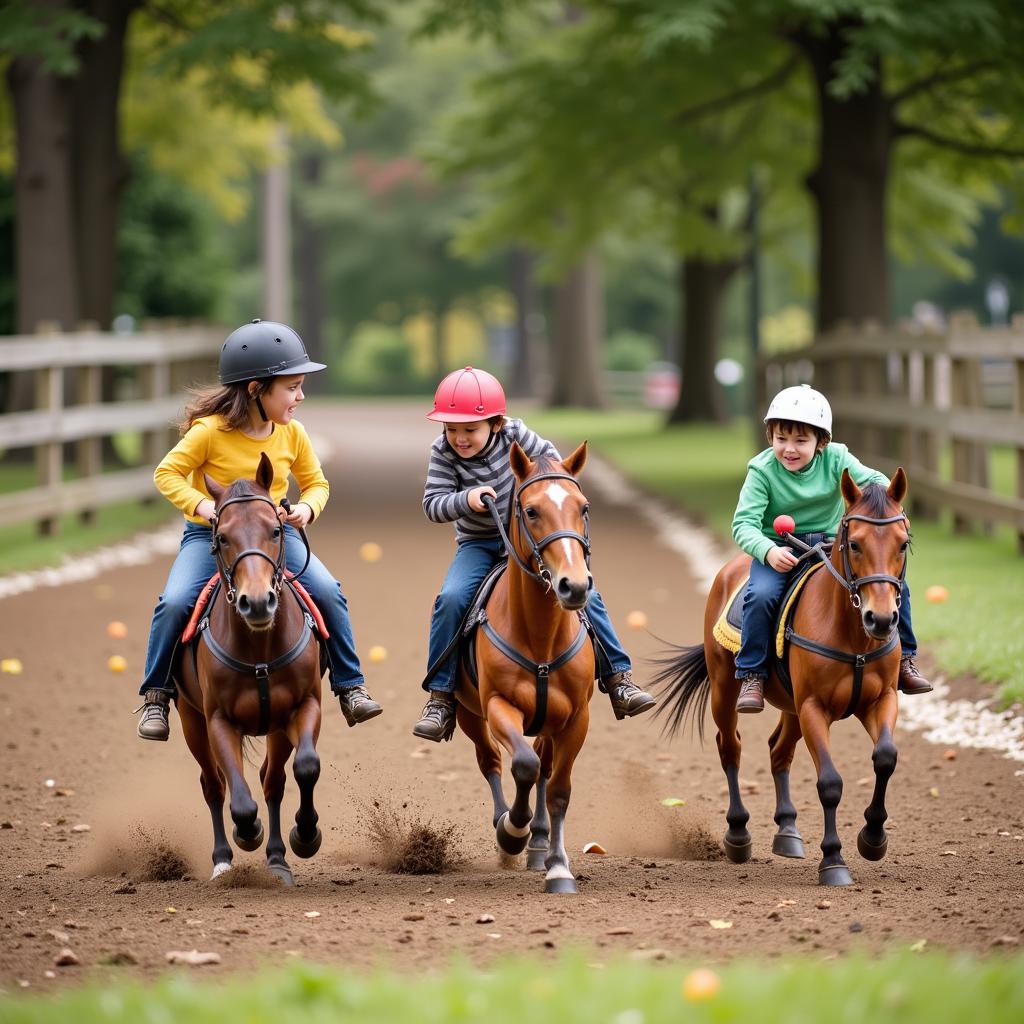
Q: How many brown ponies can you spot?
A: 3